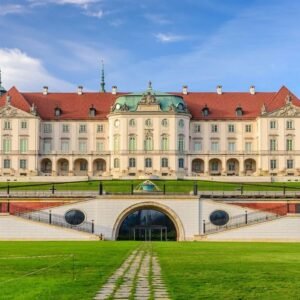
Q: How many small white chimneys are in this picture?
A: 6